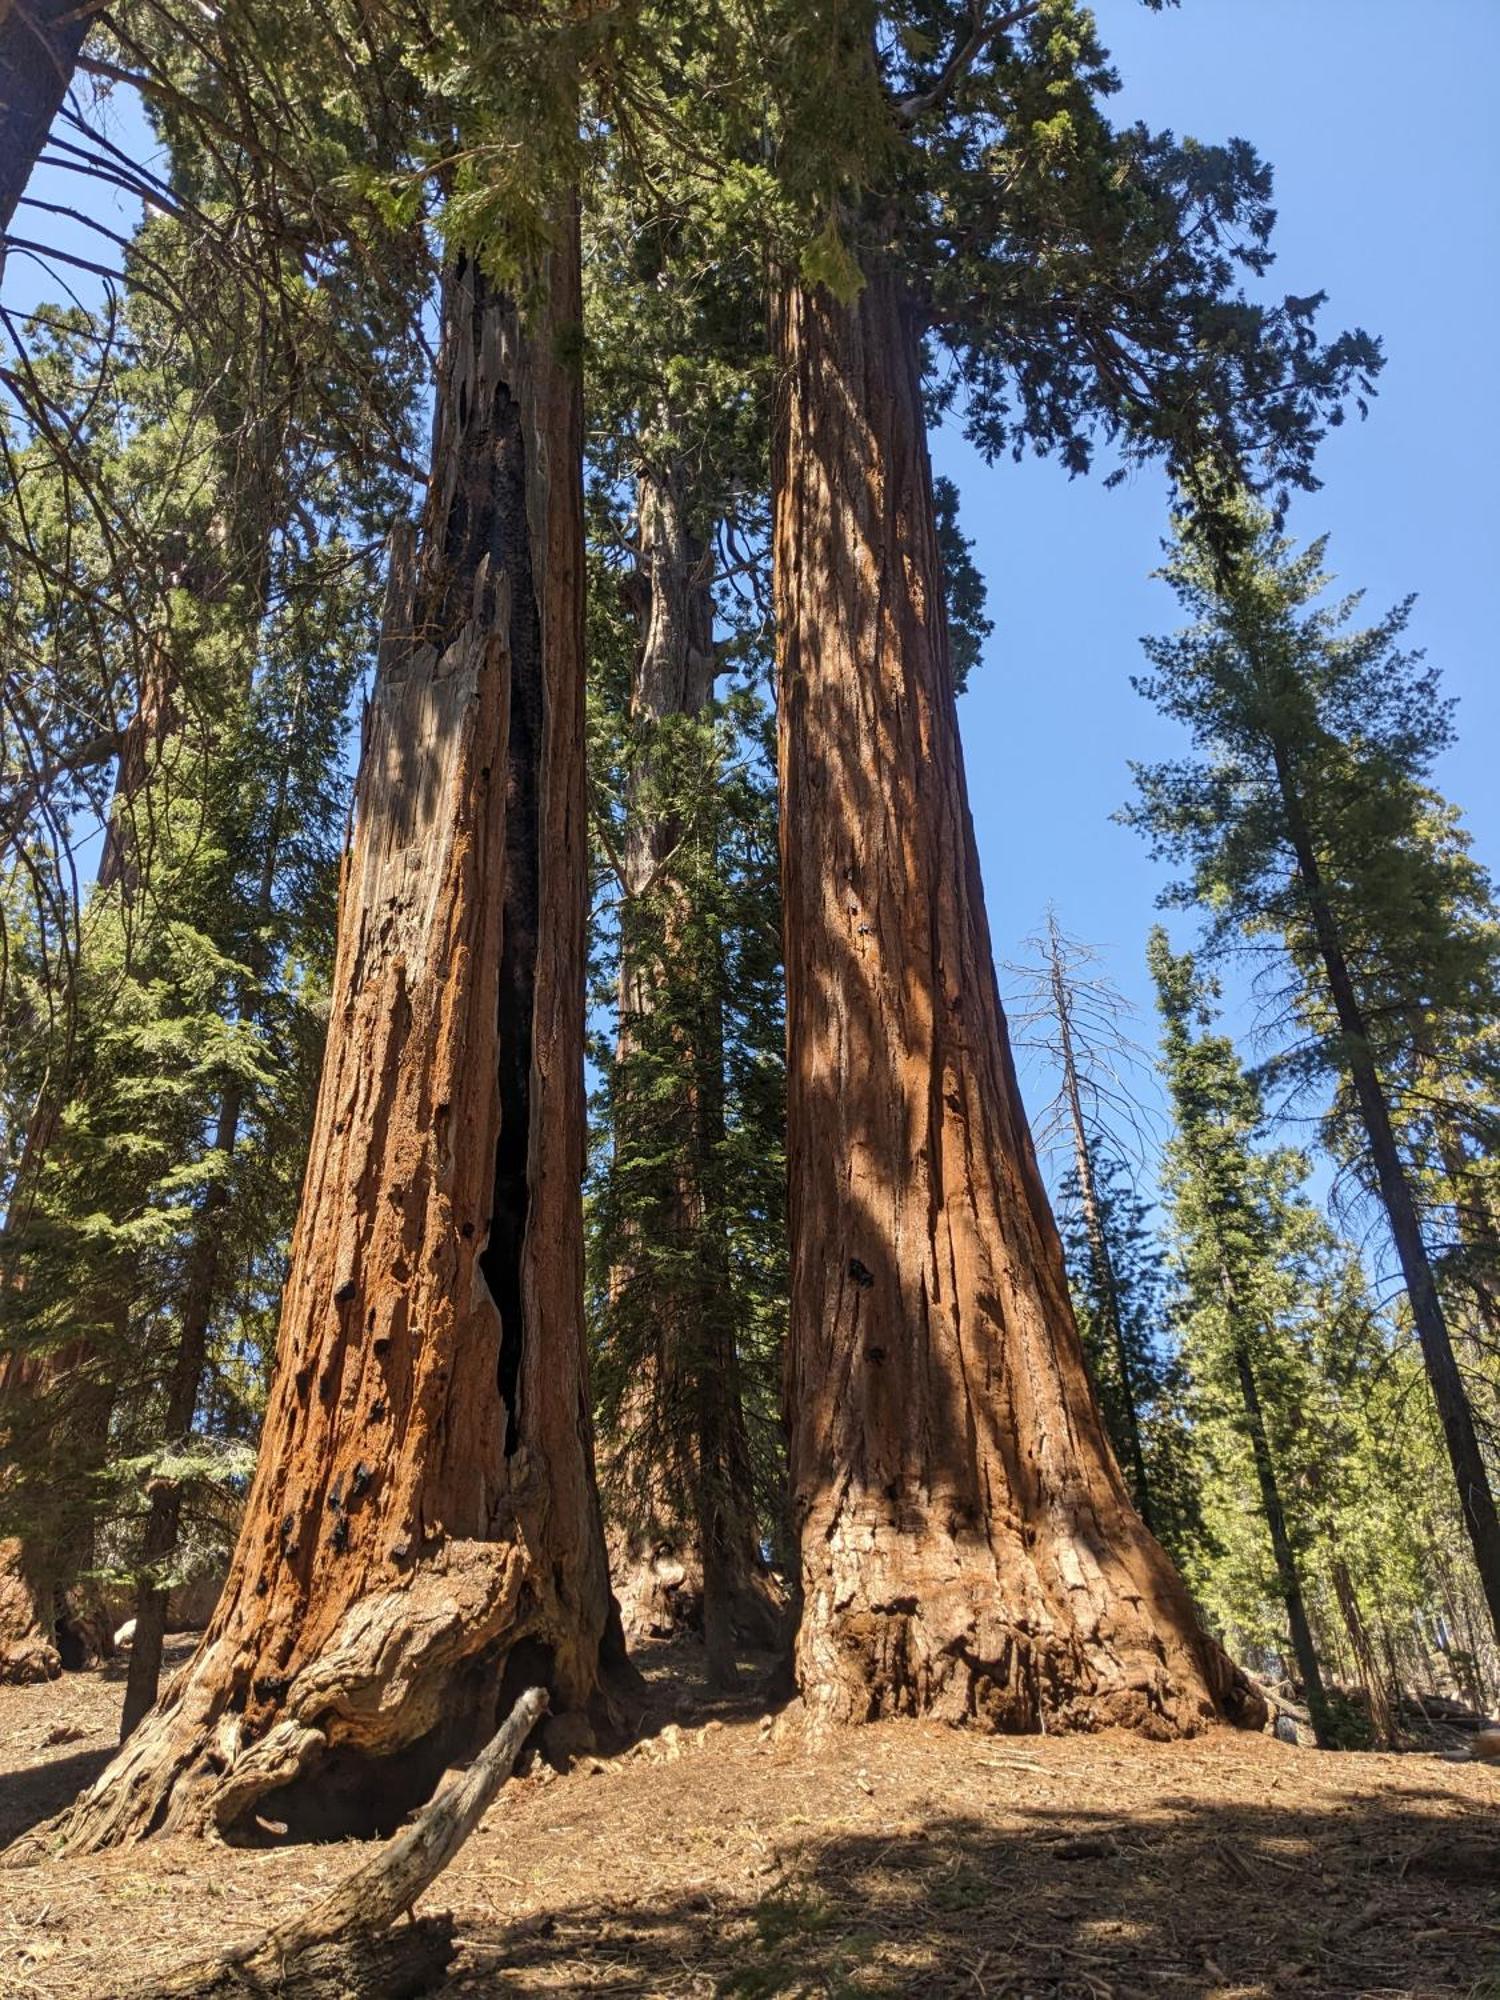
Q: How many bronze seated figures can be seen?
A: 0